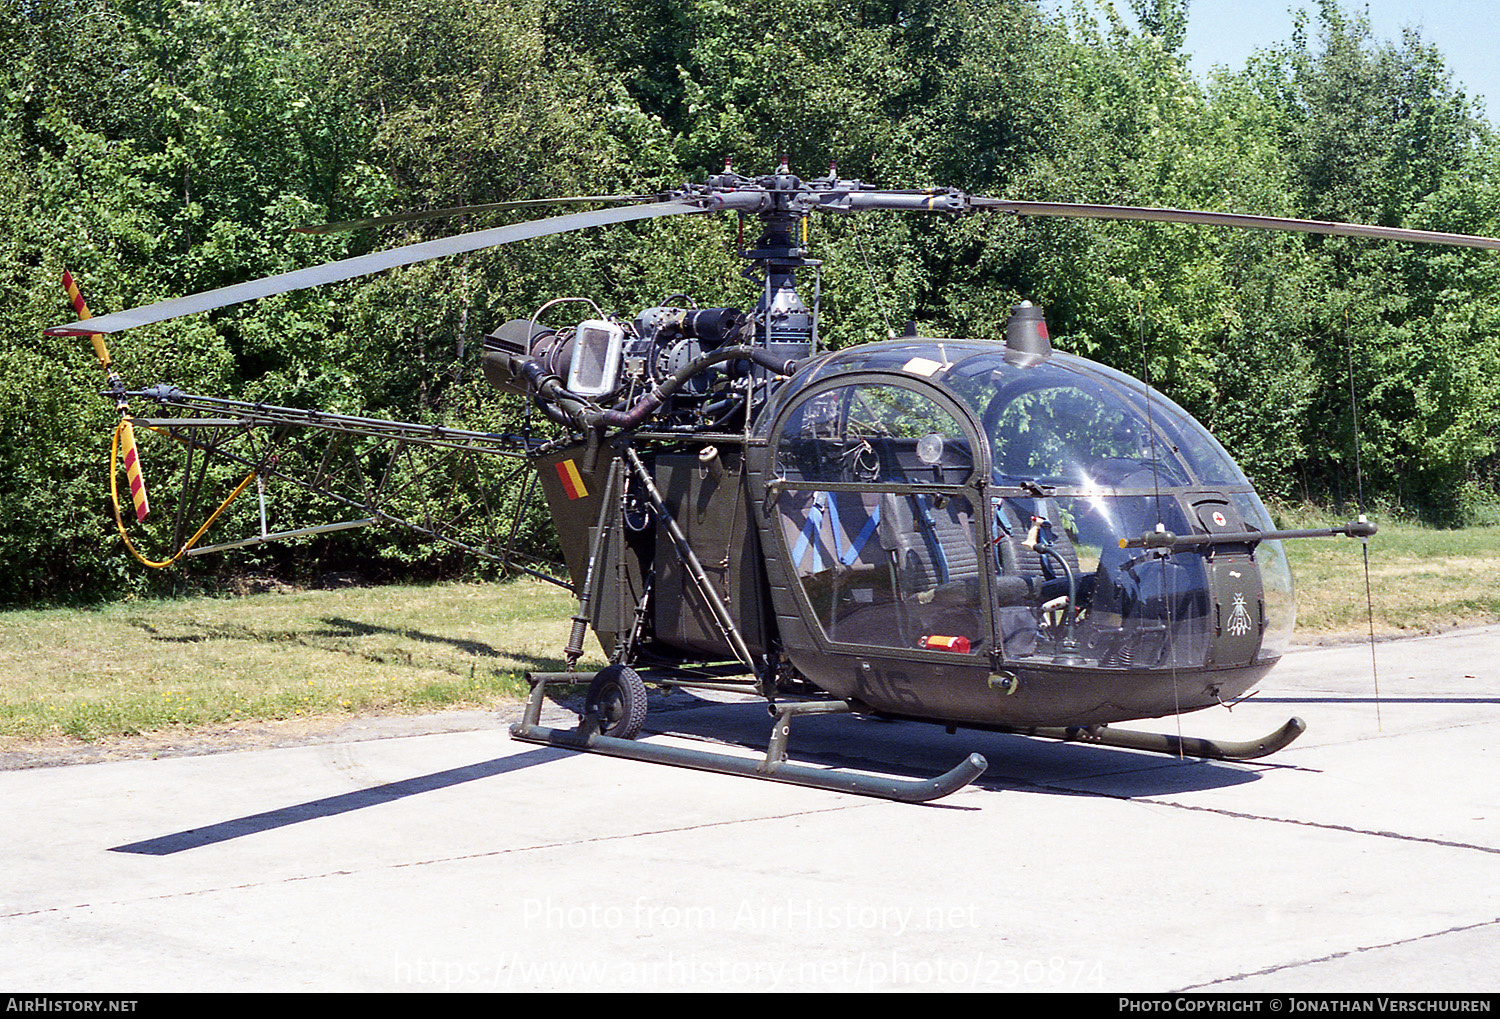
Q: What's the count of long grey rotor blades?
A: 3